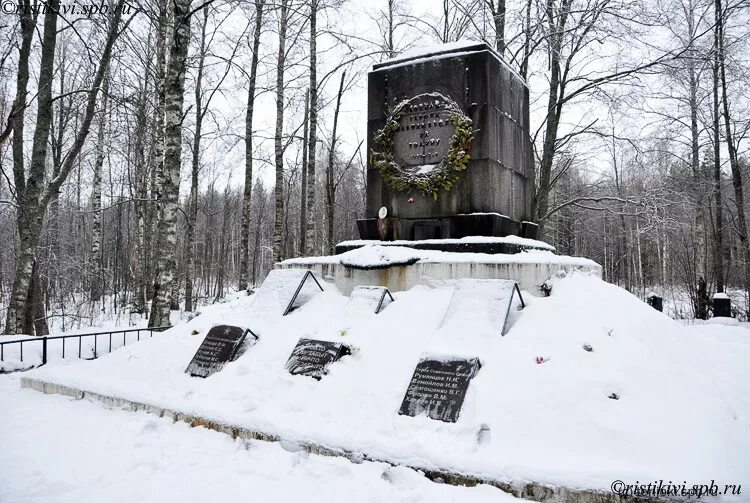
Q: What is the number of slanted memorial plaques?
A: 6